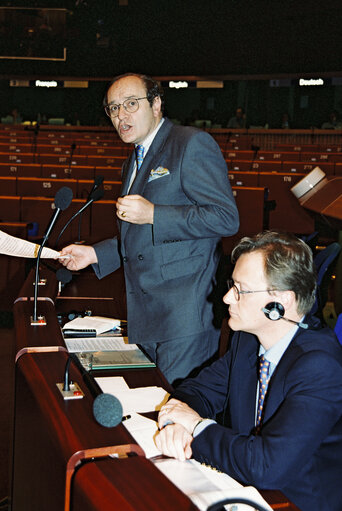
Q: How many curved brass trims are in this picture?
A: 3